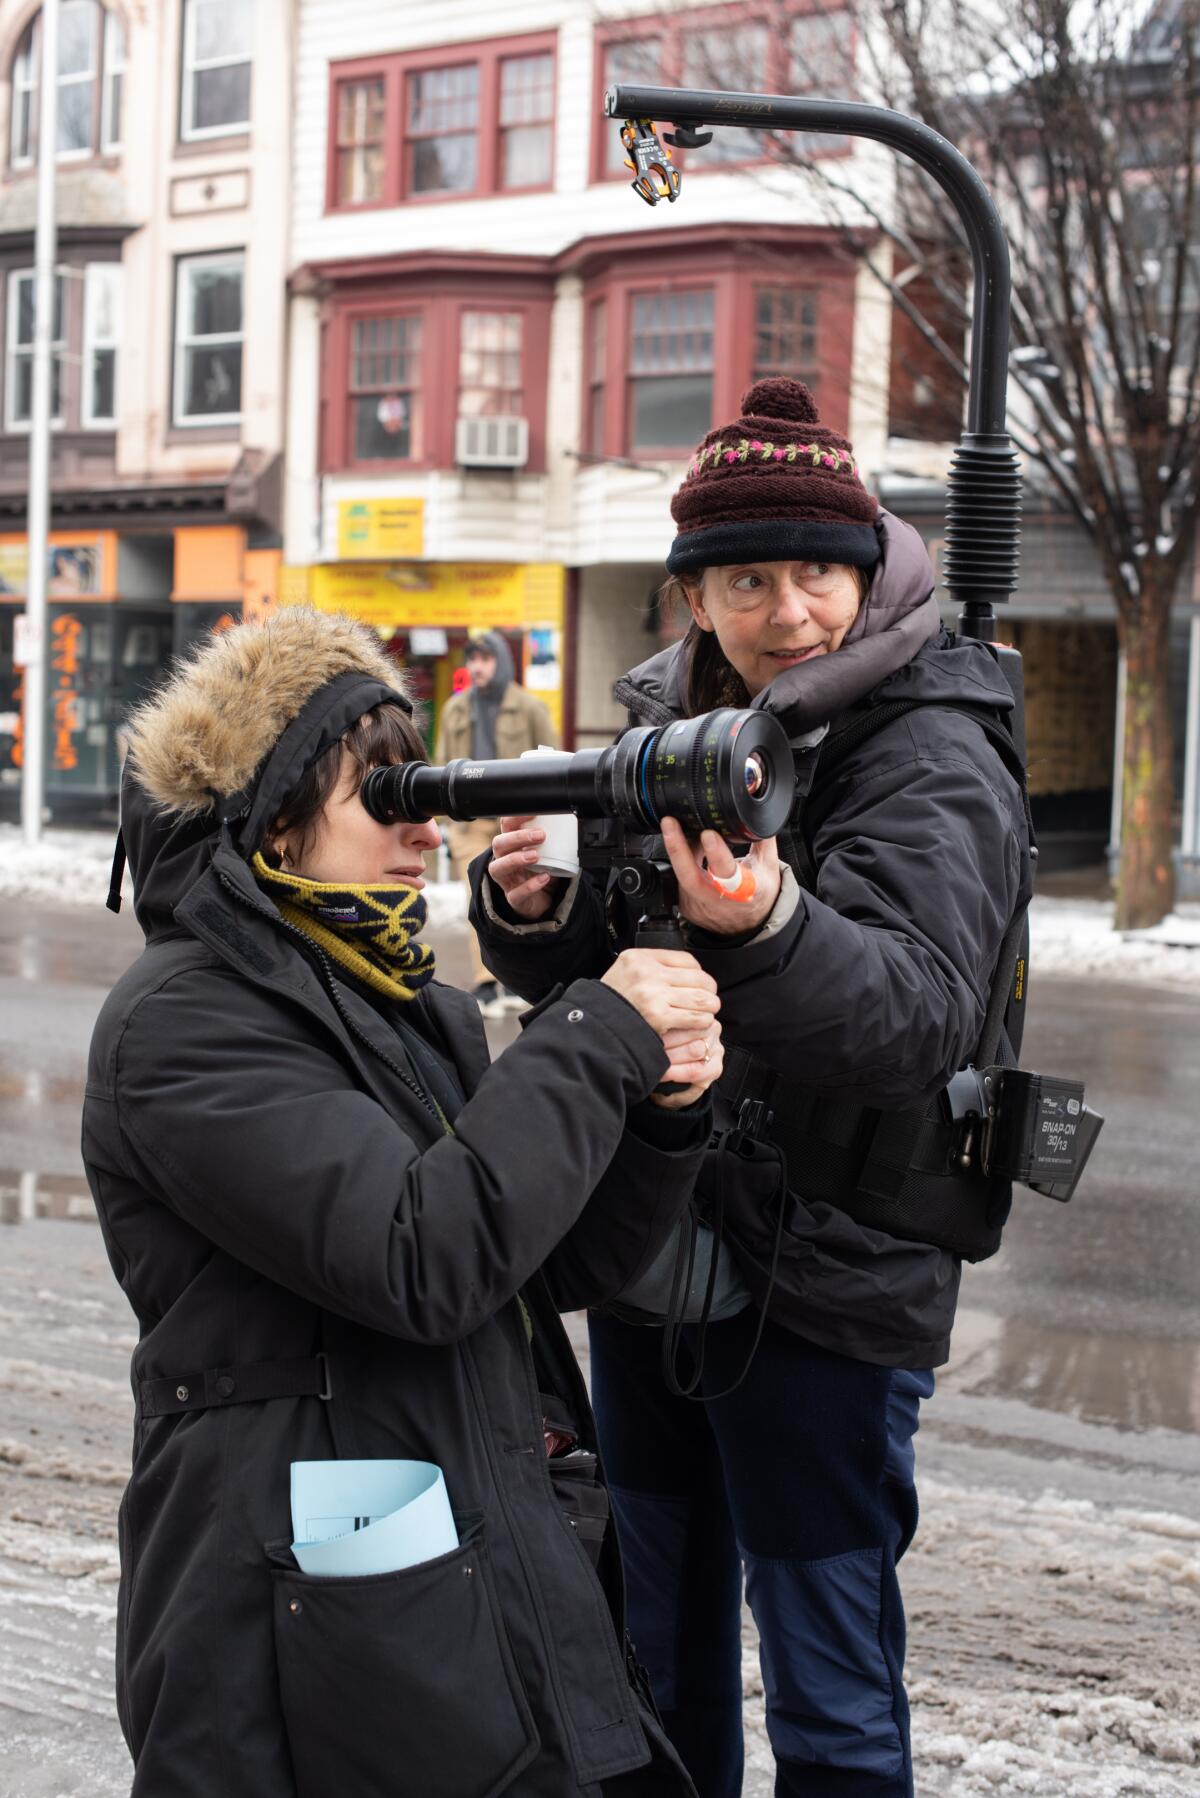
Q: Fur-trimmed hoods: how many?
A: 1